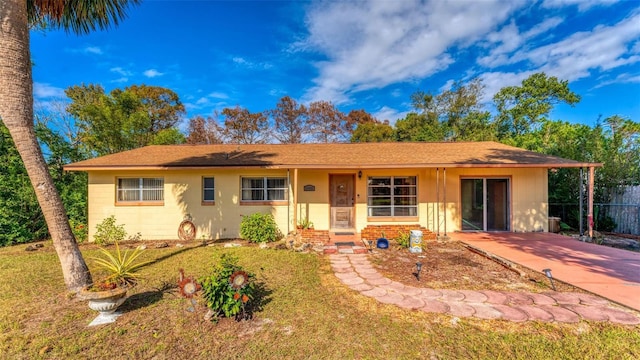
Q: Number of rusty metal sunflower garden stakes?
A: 2